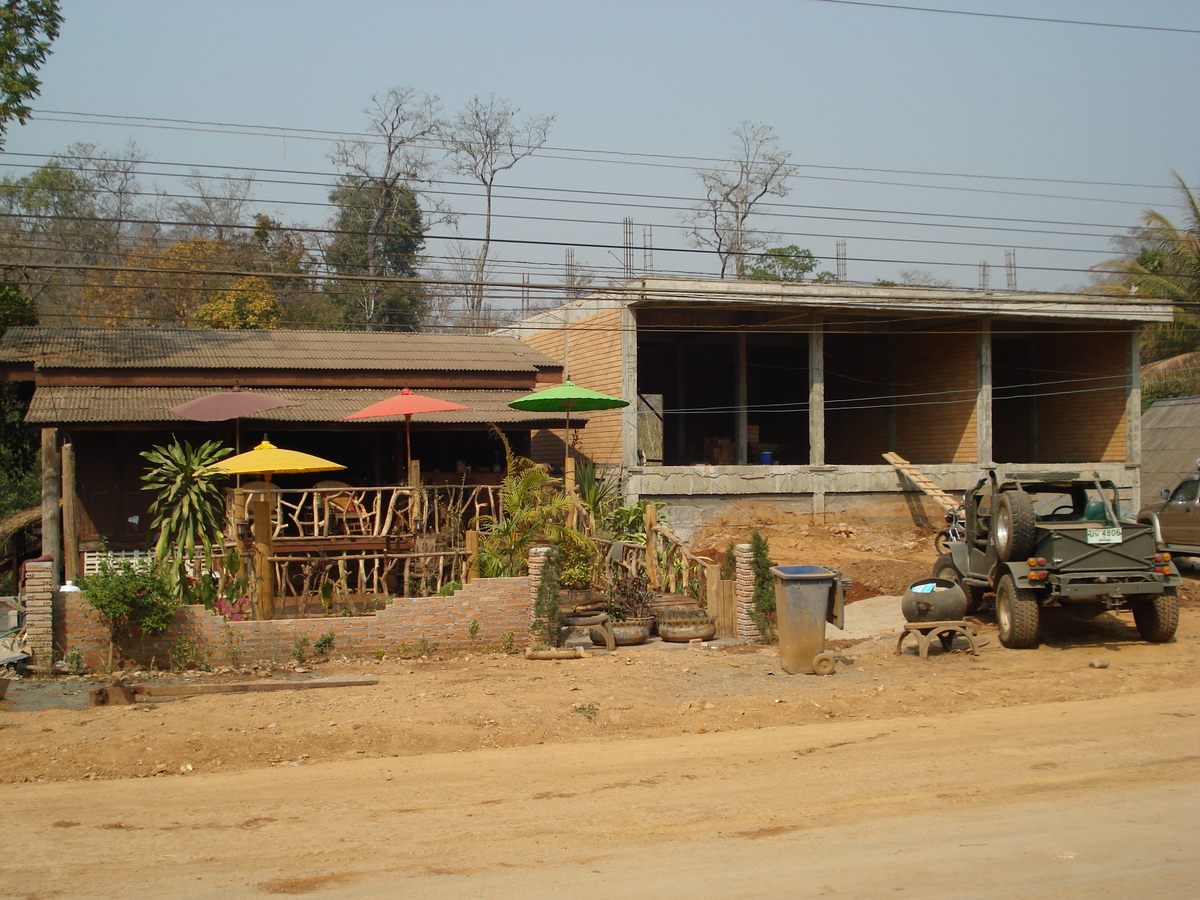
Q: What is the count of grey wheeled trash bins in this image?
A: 1